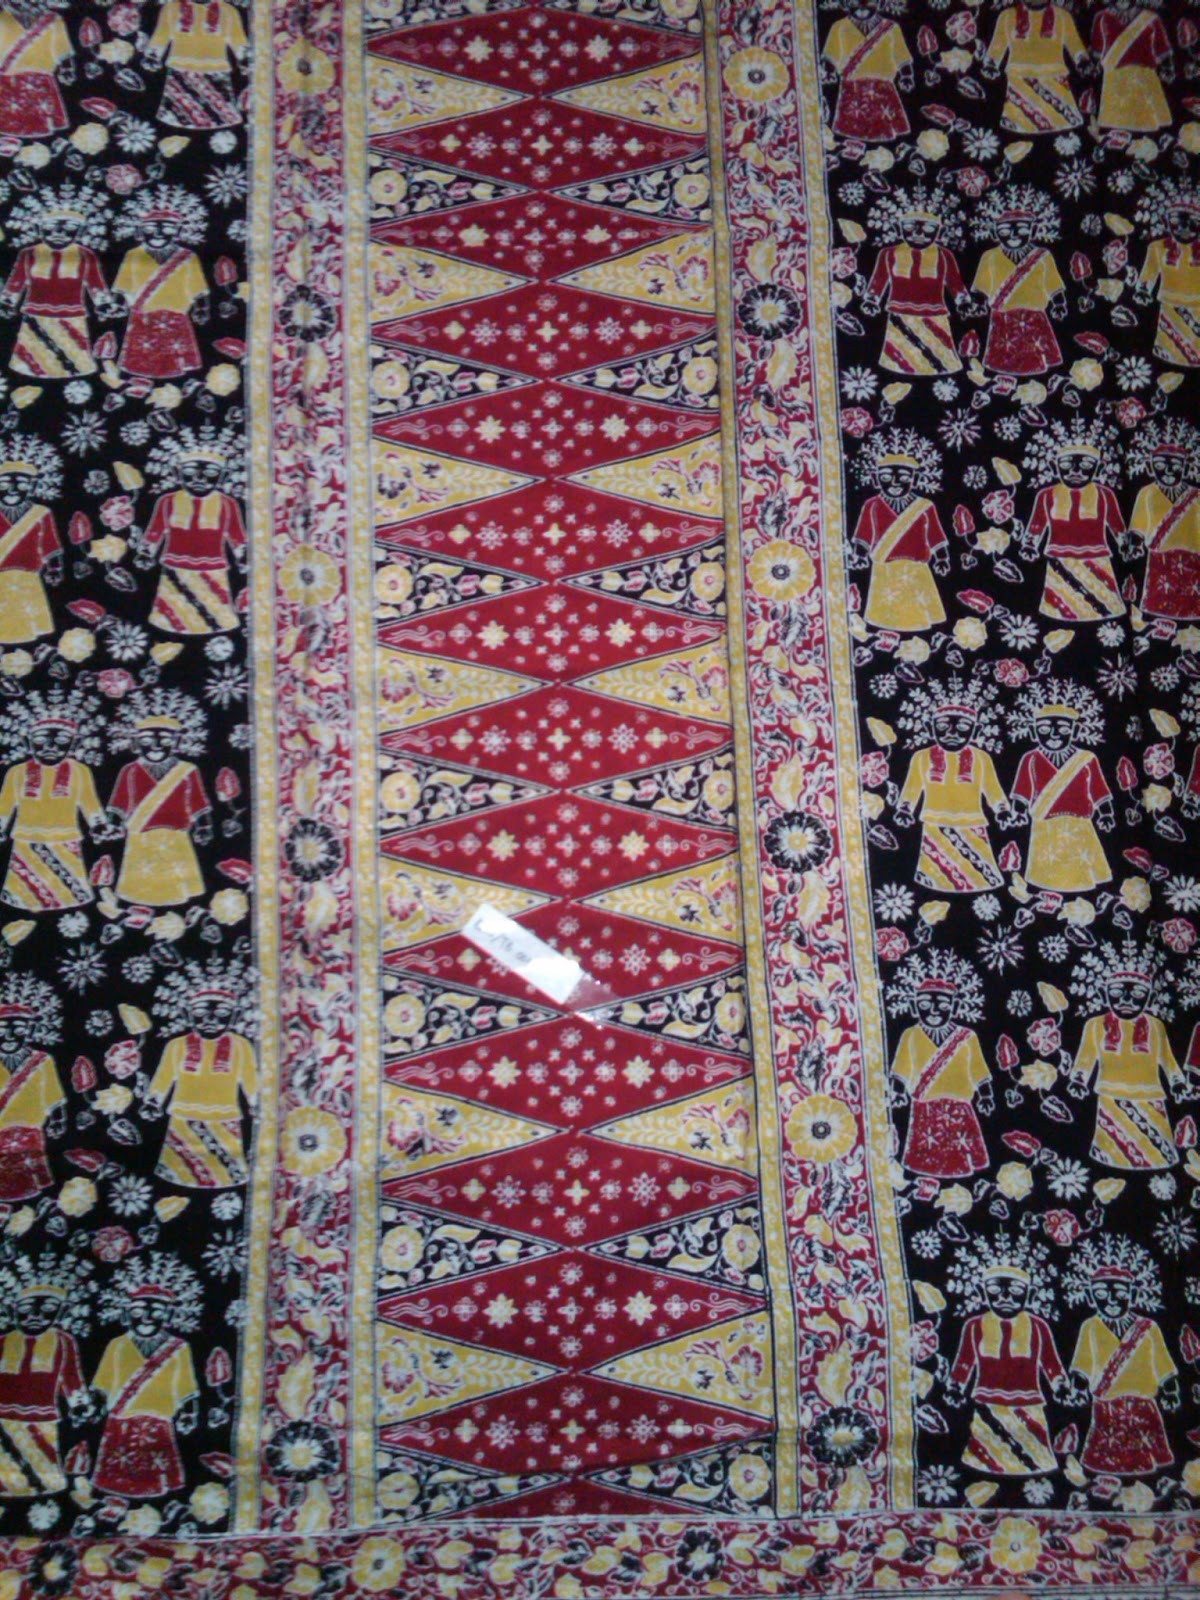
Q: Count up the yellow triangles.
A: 14